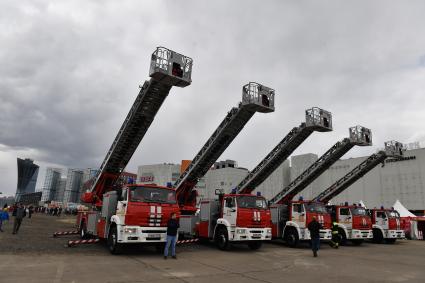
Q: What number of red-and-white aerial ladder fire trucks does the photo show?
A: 5